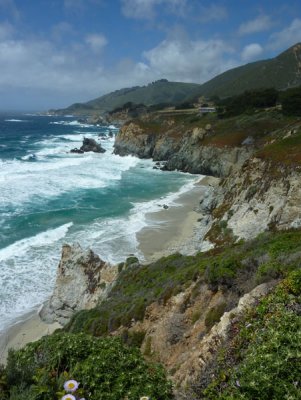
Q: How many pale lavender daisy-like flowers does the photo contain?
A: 2